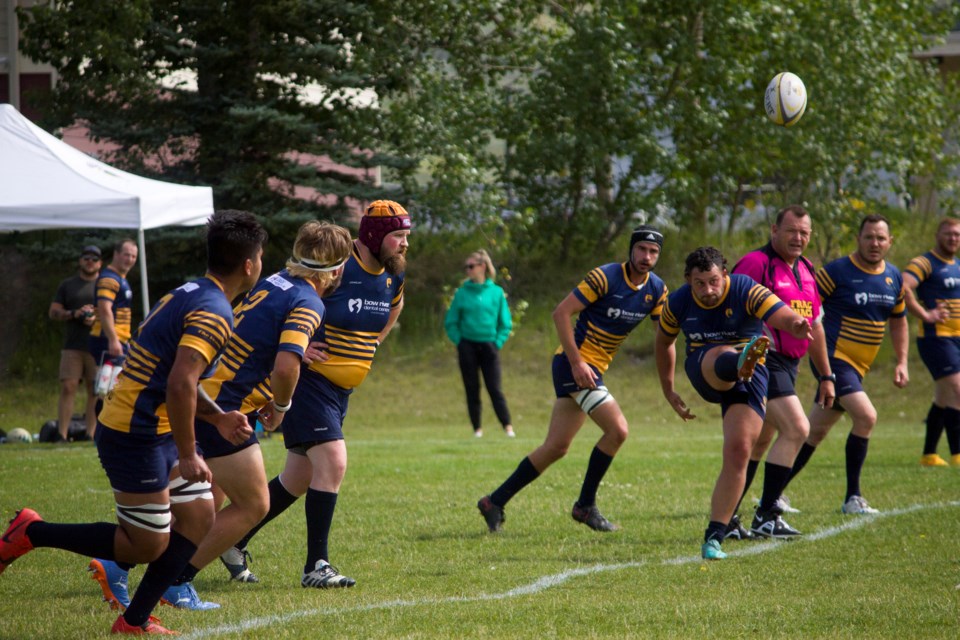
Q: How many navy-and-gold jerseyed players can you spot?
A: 8